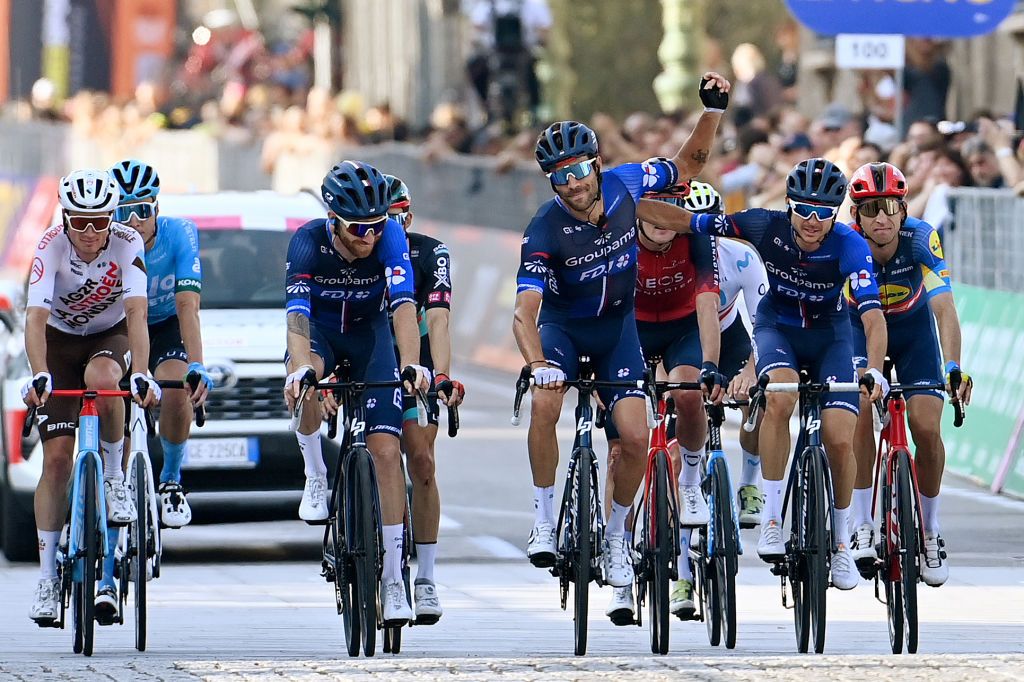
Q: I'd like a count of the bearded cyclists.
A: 2